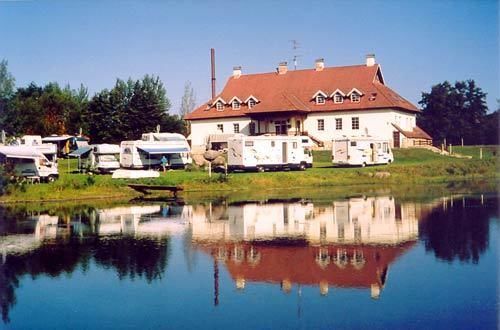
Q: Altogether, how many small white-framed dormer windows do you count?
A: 6